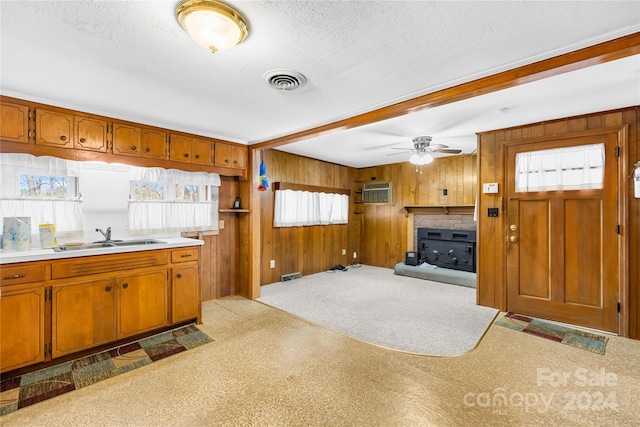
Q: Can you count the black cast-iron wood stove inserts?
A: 1